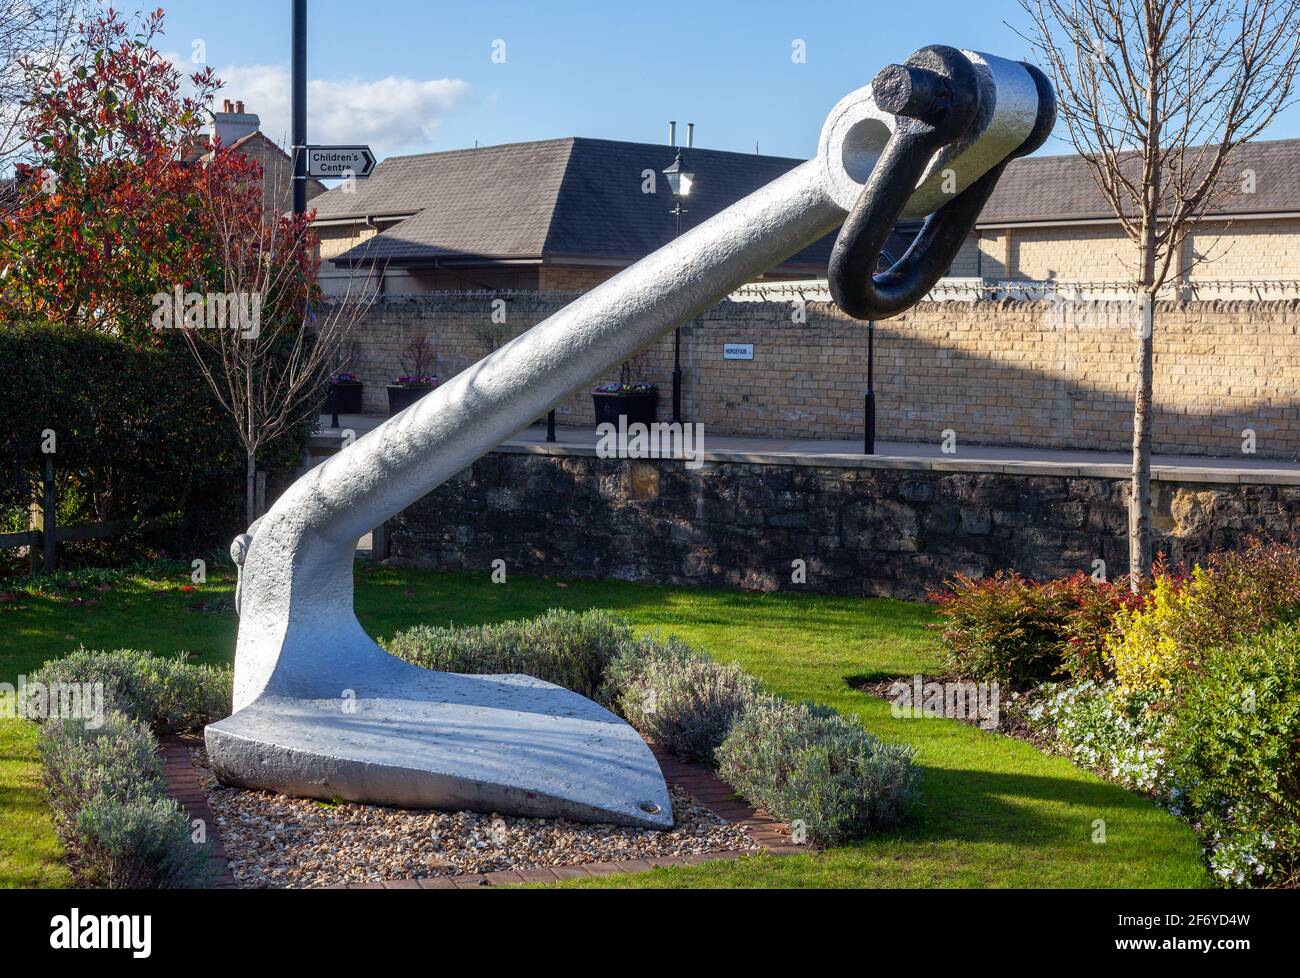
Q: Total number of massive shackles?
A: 1